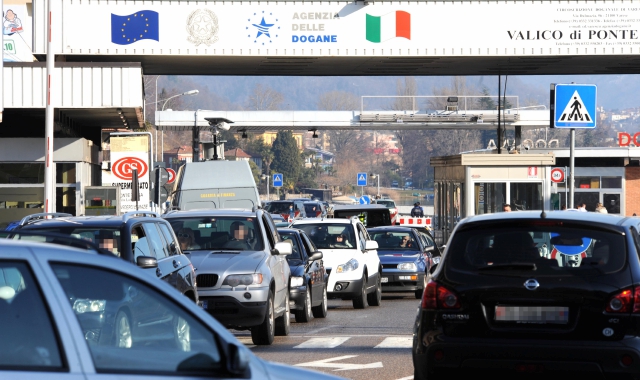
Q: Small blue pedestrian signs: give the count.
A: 2